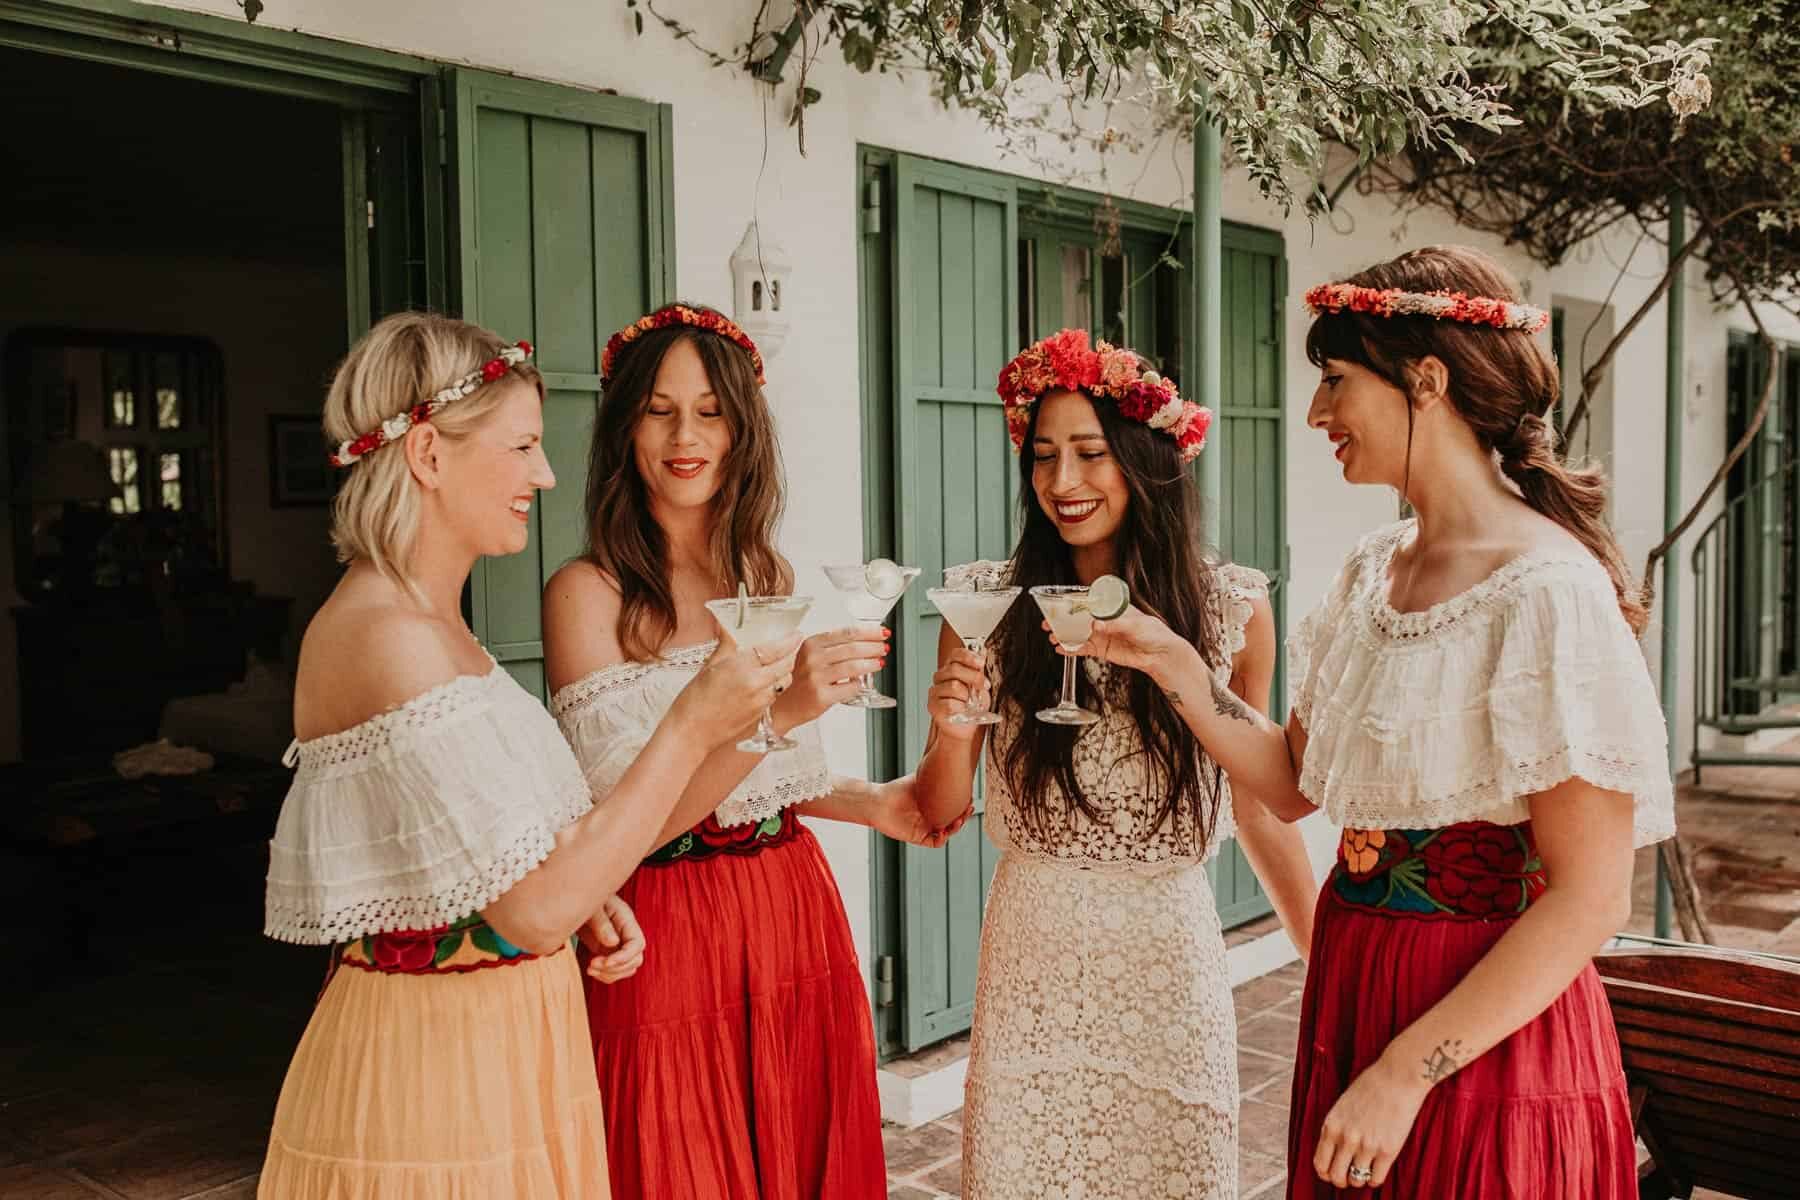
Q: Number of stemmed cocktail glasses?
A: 4